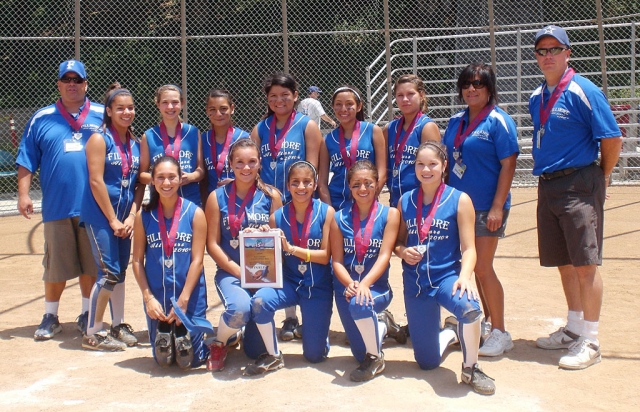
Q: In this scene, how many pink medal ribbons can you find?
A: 14